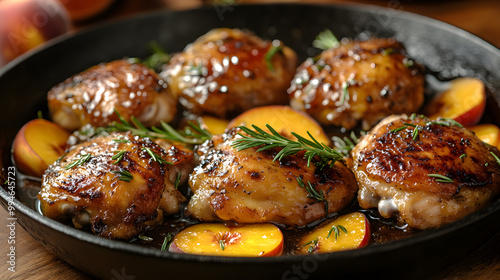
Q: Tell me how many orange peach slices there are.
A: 7